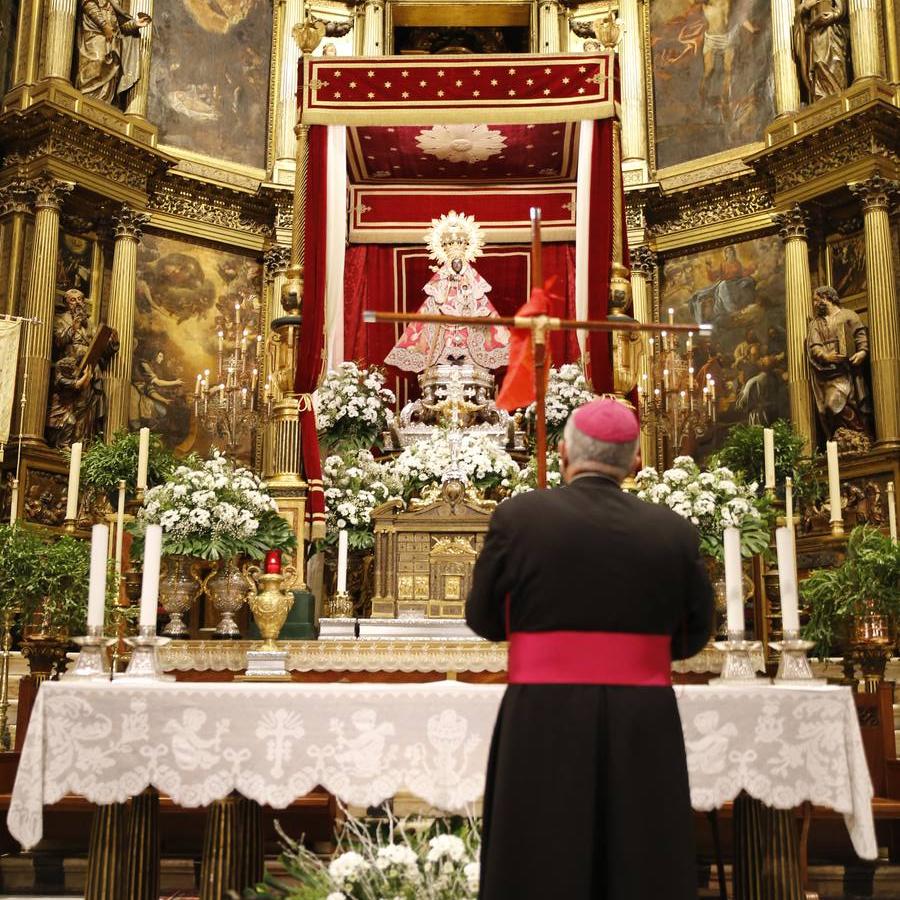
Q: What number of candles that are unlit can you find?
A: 13